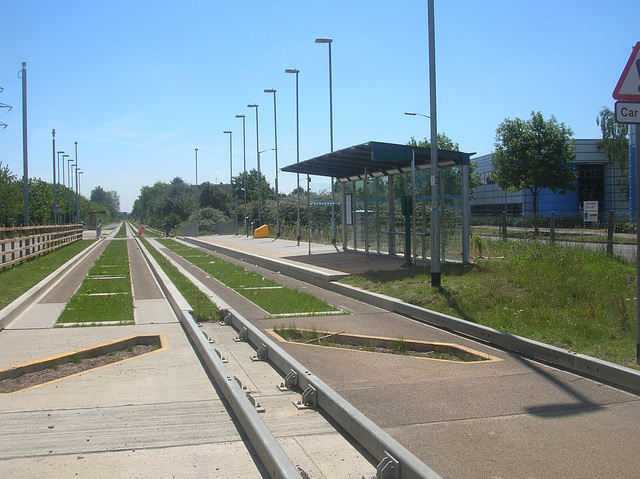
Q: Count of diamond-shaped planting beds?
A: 2